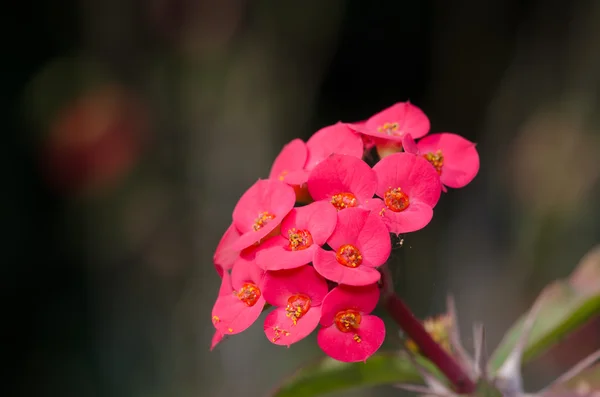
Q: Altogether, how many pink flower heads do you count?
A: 11